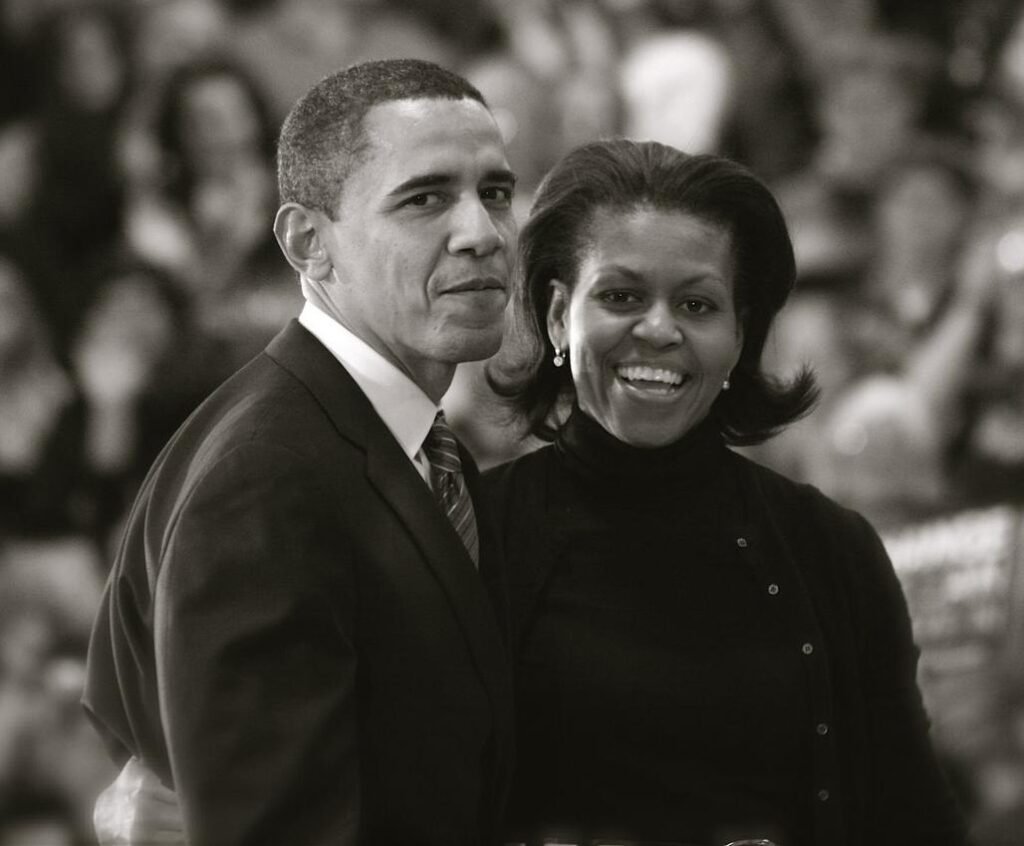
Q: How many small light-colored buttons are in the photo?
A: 5